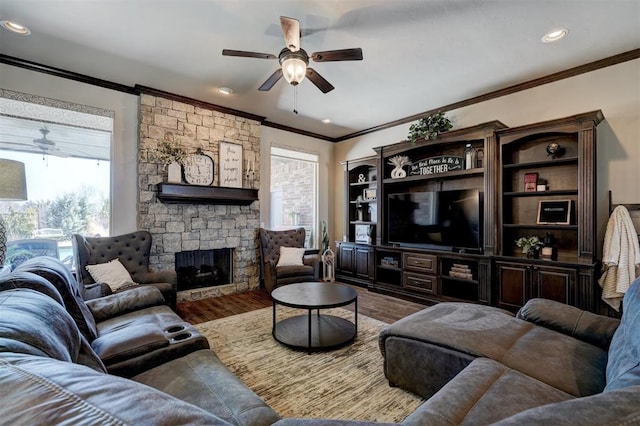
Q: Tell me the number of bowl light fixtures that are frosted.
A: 1